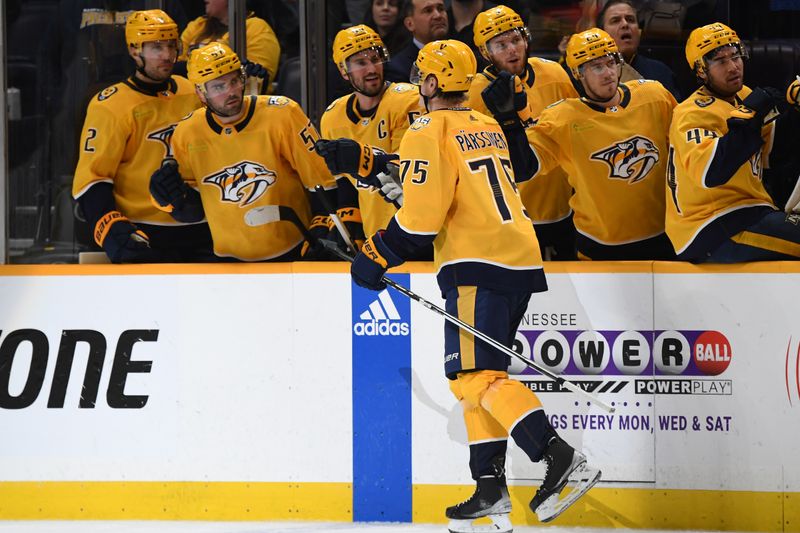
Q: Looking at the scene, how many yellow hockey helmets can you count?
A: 7